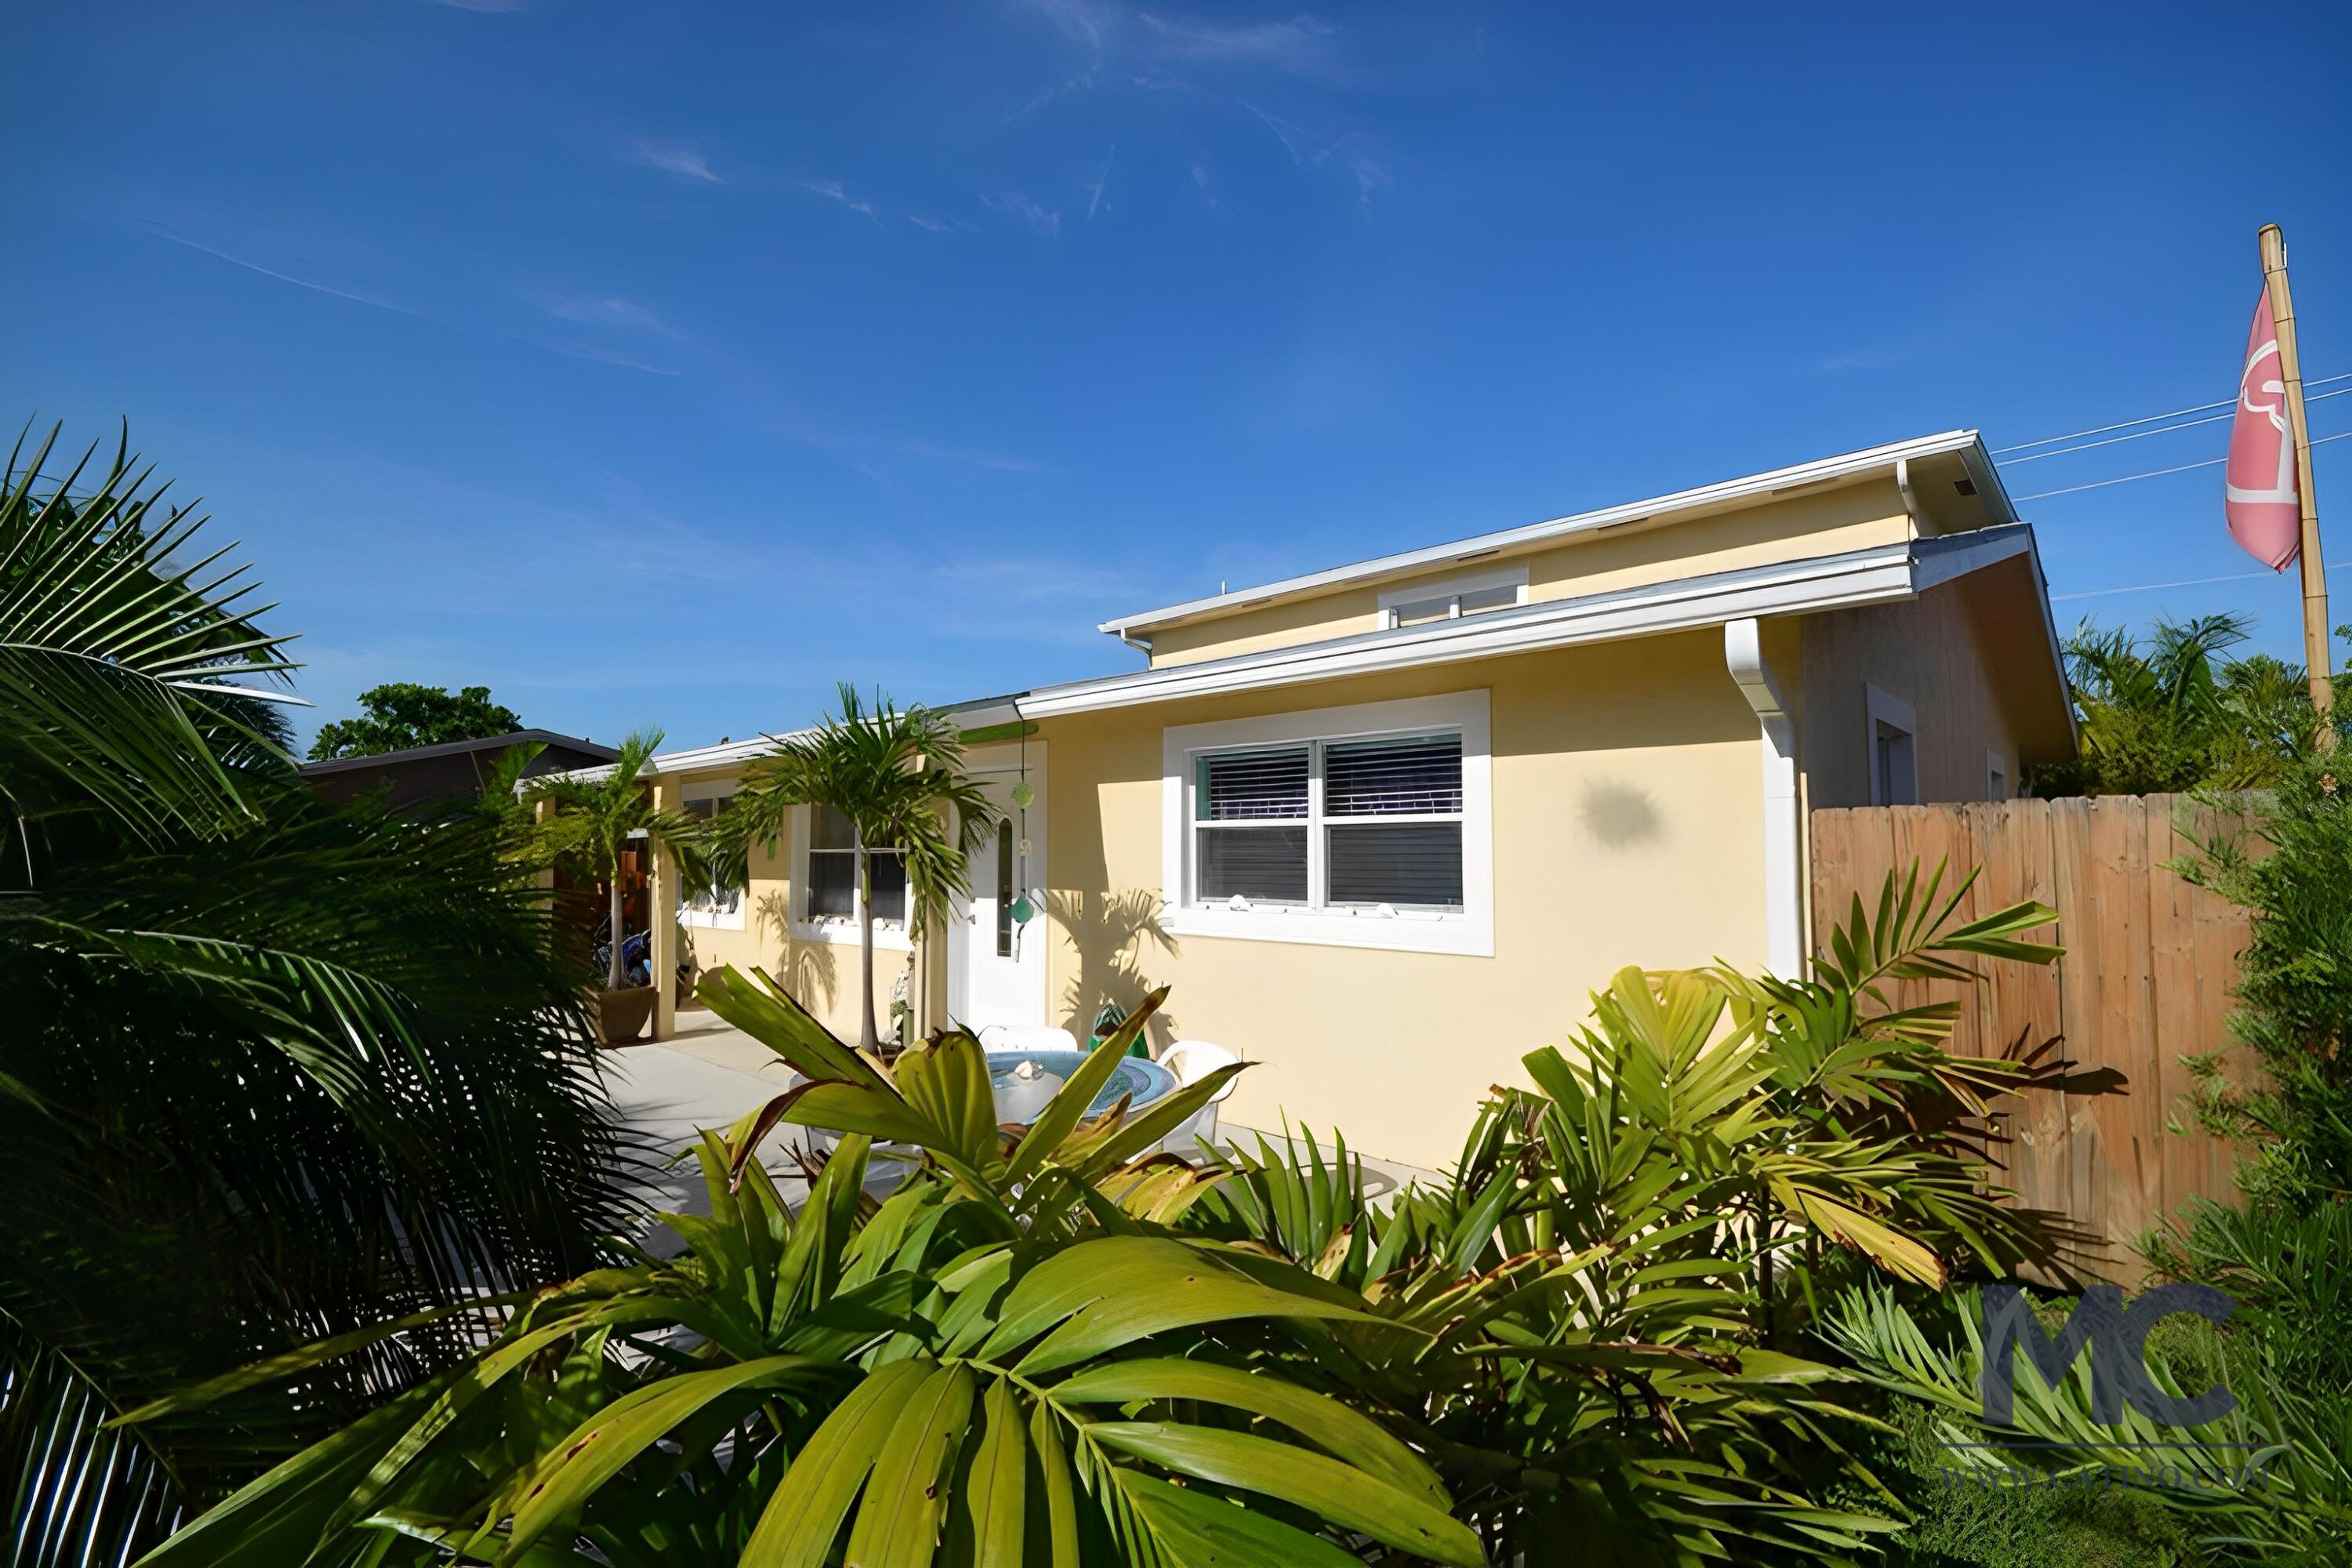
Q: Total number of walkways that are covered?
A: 1